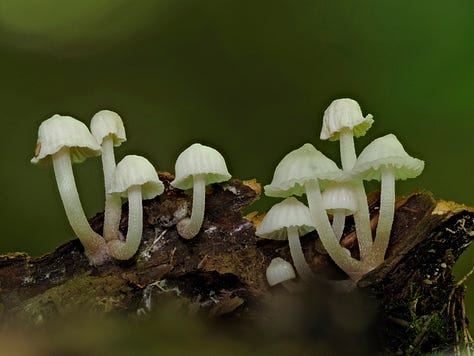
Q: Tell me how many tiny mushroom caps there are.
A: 10